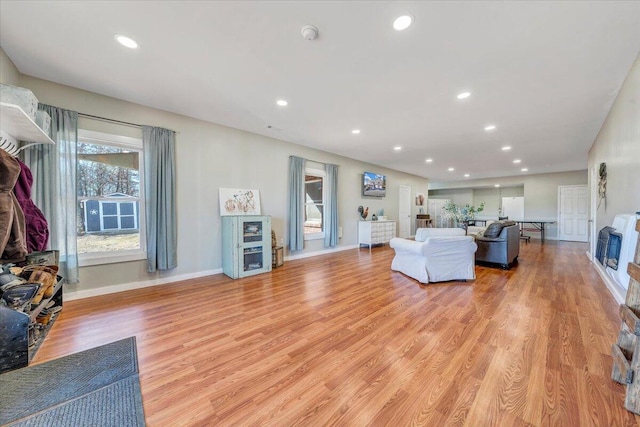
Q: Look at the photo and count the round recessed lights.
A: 14